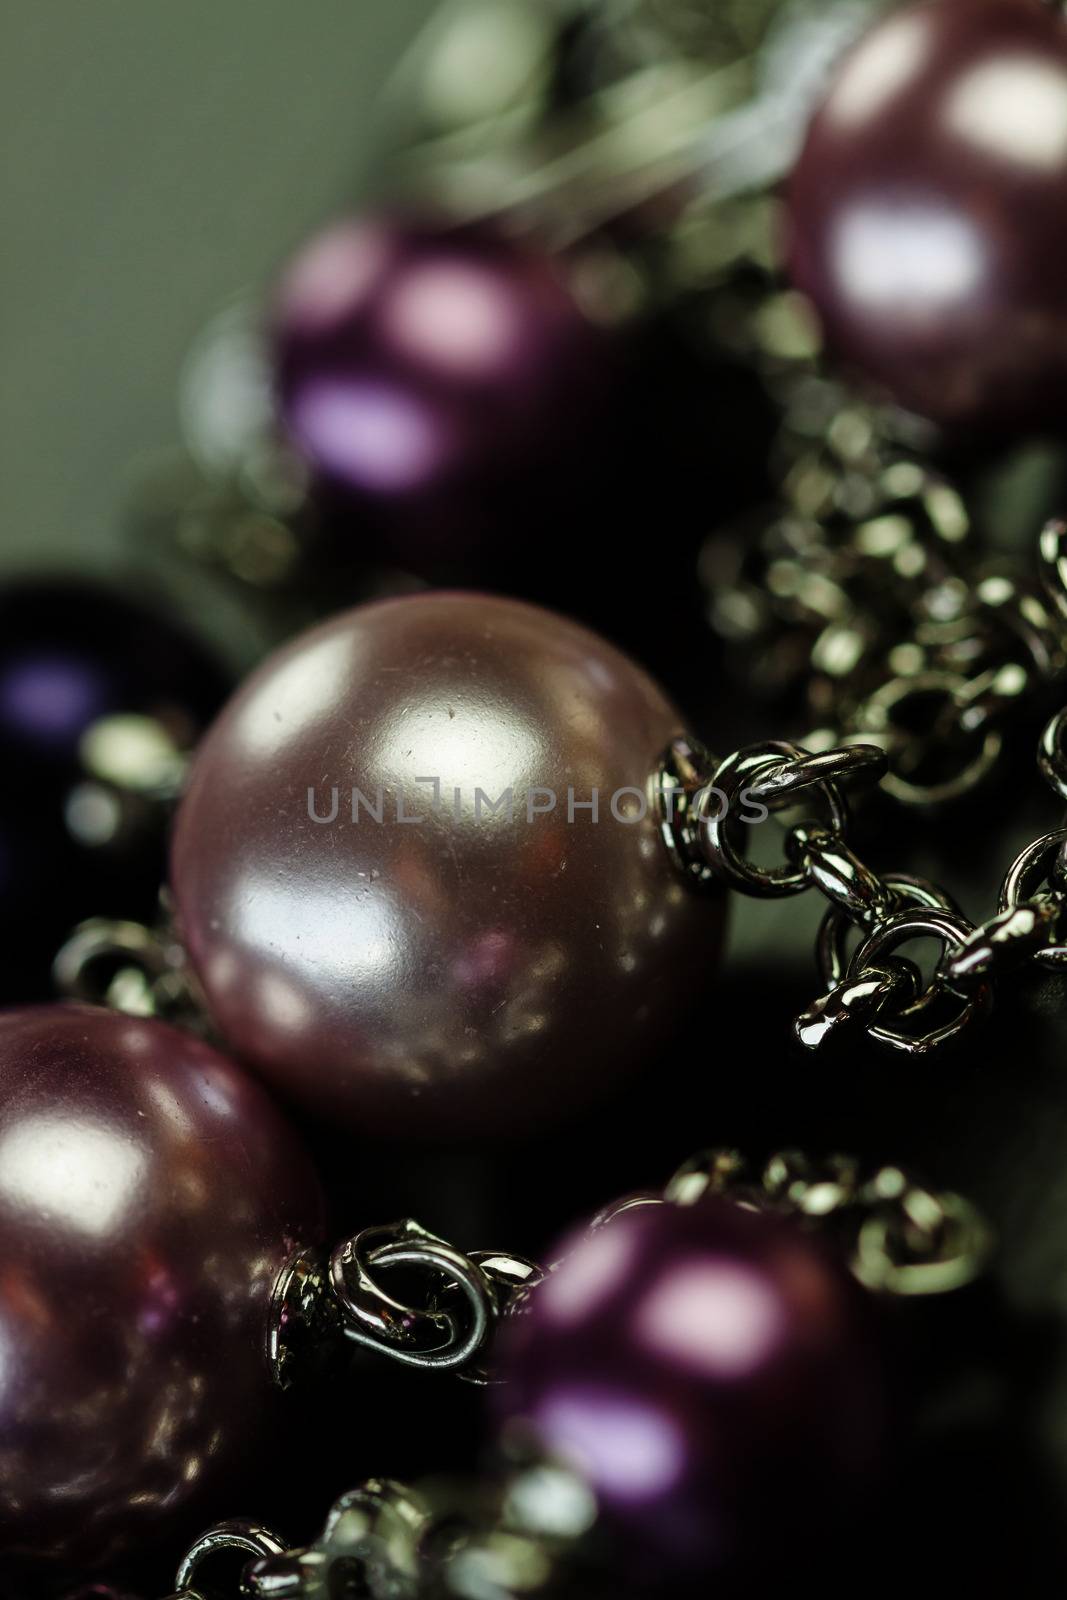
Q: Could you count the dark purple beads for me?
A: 3